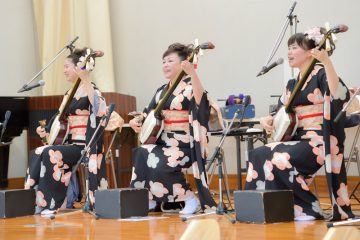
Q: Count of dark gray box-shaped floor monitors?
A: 3